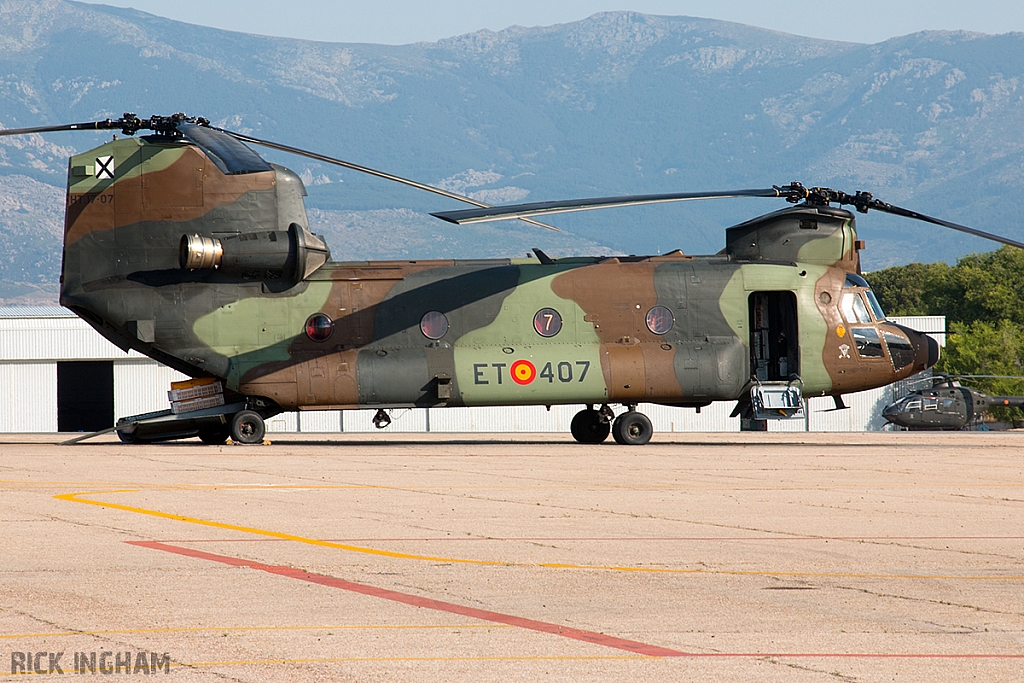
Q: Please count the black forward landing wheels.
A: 2